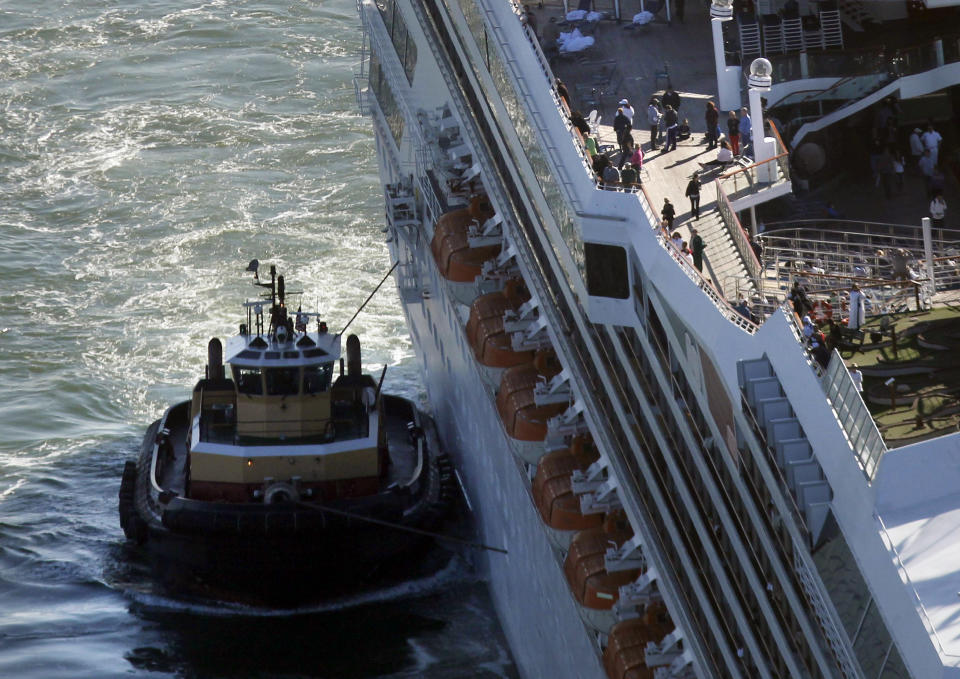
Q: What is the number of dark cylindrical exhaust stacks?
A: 2